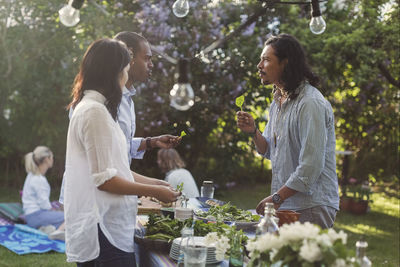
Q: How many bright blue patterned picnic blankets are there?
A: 1